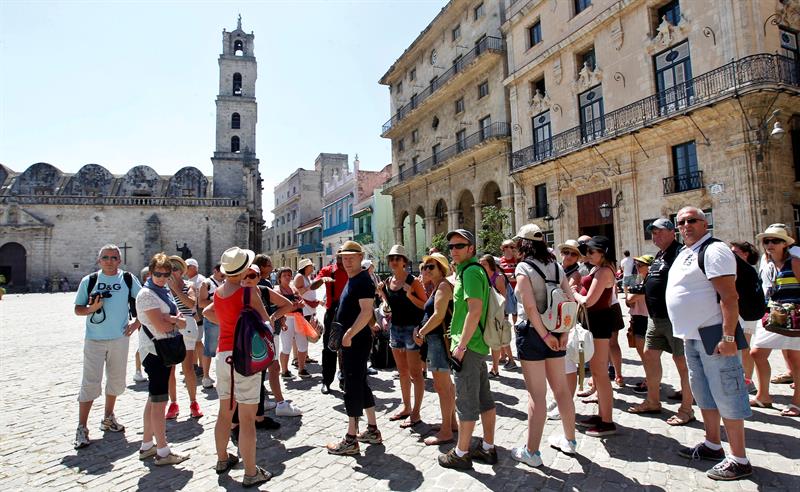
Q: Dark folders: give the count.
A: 1